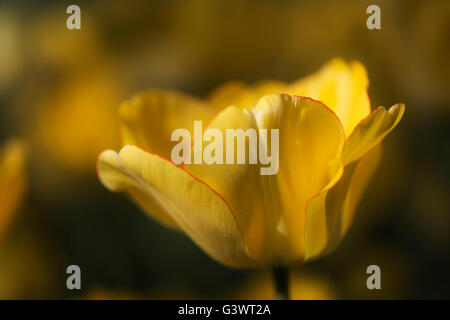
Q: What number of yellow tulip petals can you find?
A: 6